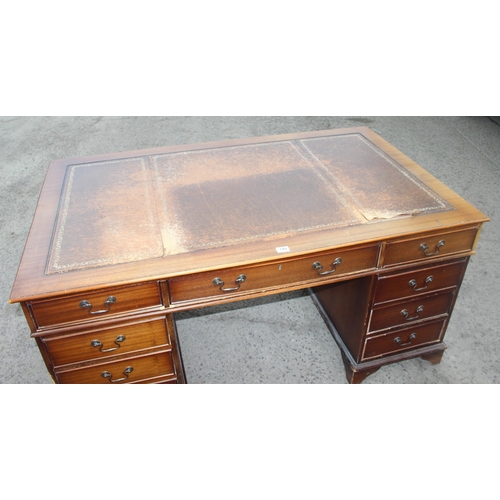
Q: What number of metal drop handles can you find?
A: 9